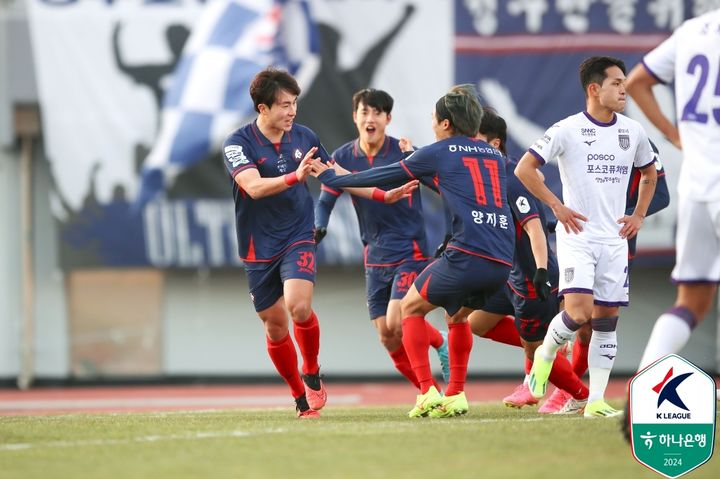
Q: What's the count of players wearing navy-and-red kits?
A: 5